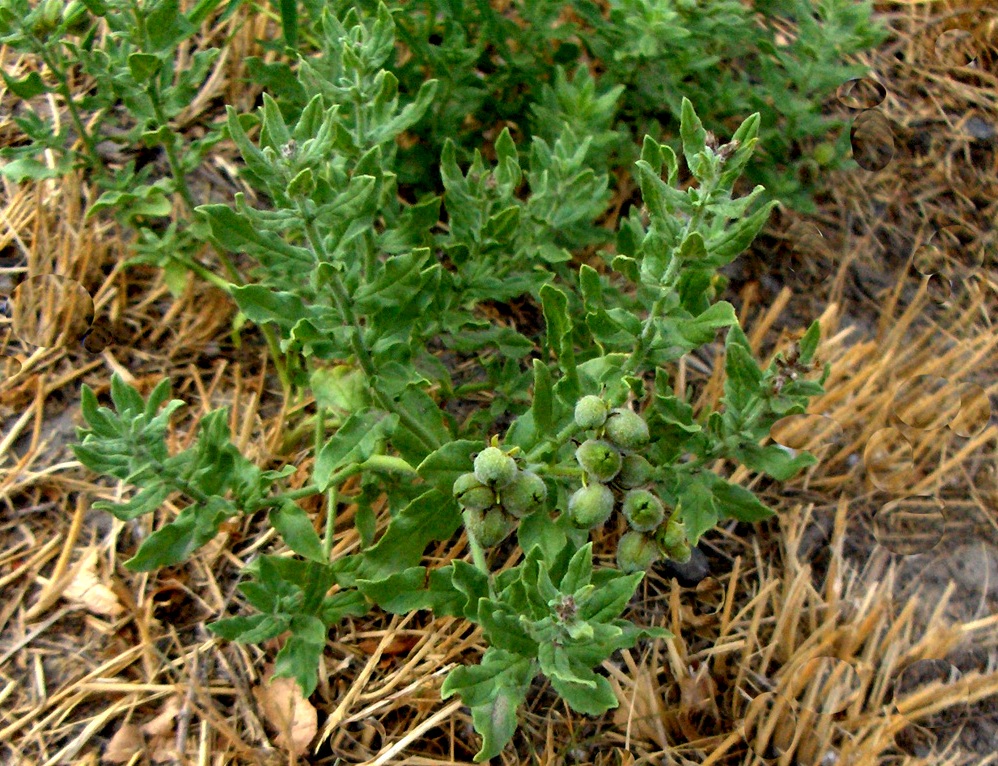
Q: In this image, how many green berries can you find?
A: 12